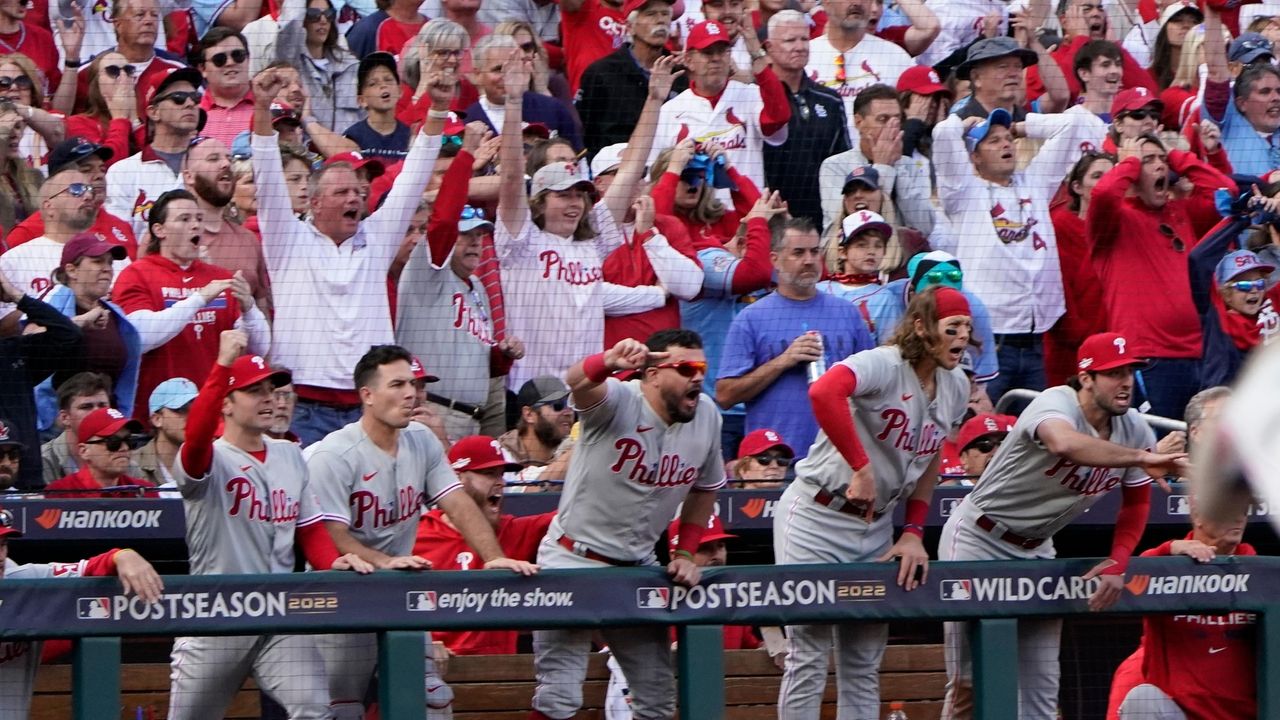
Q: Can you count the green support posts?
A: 5